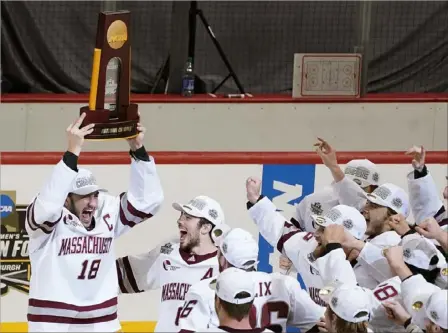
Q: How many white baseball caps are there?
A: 10